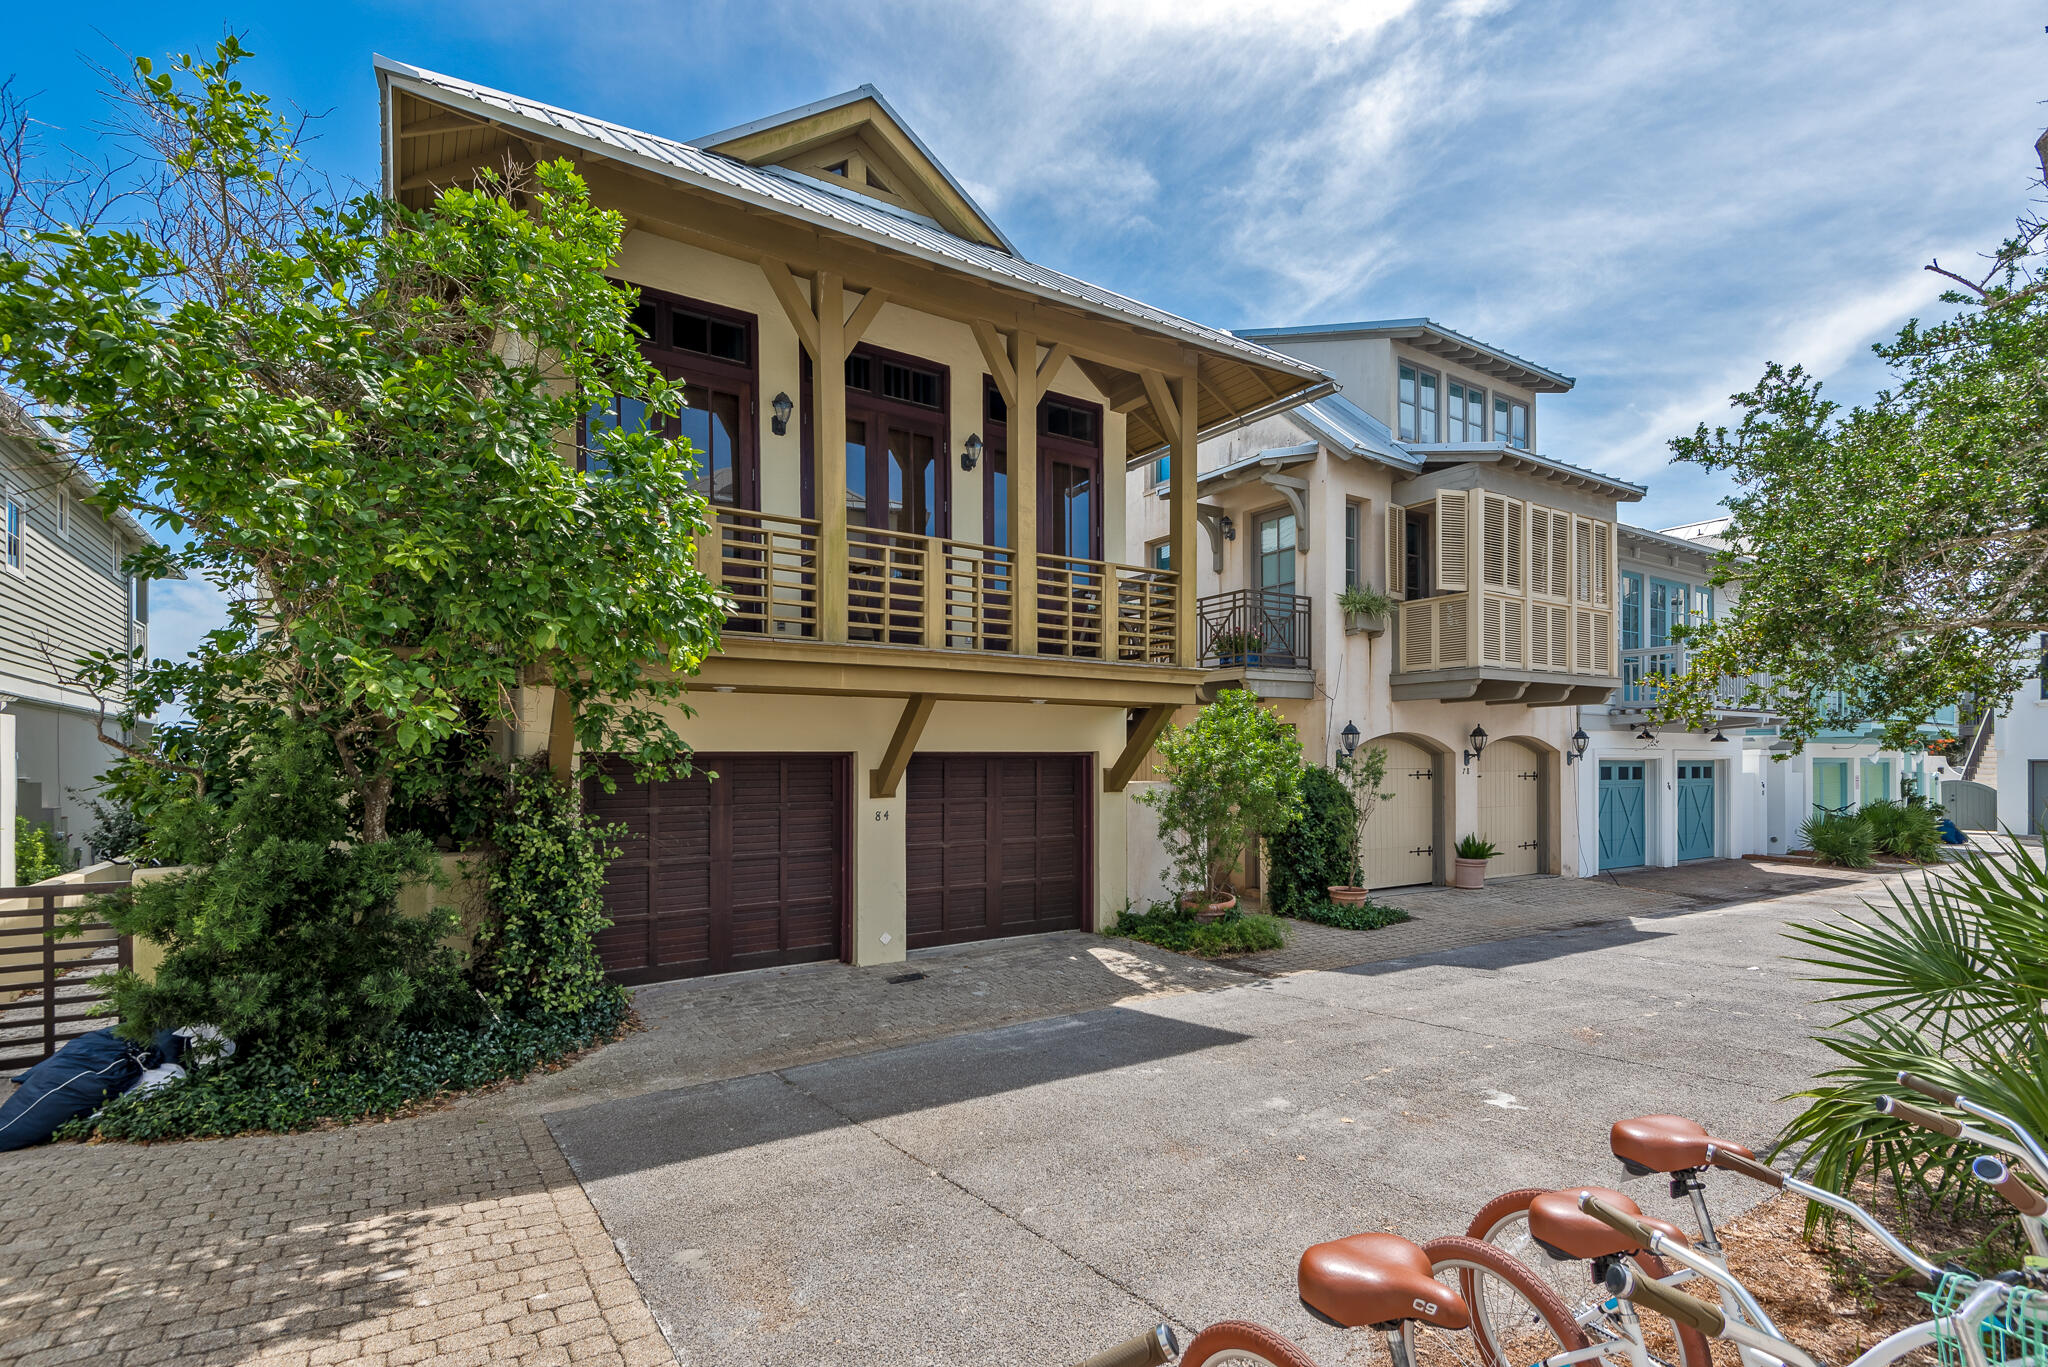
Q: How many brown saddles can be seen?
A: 3